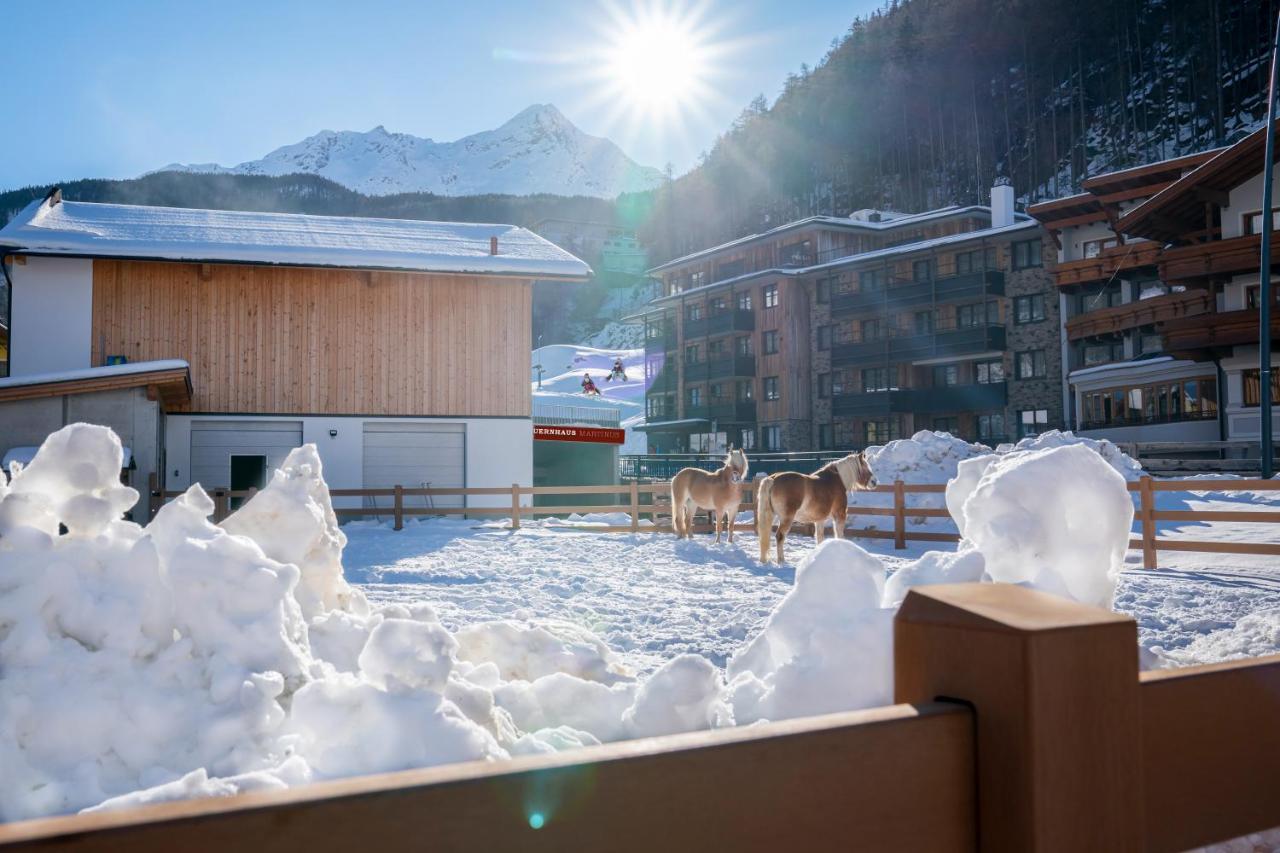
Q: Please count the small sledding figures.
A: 2